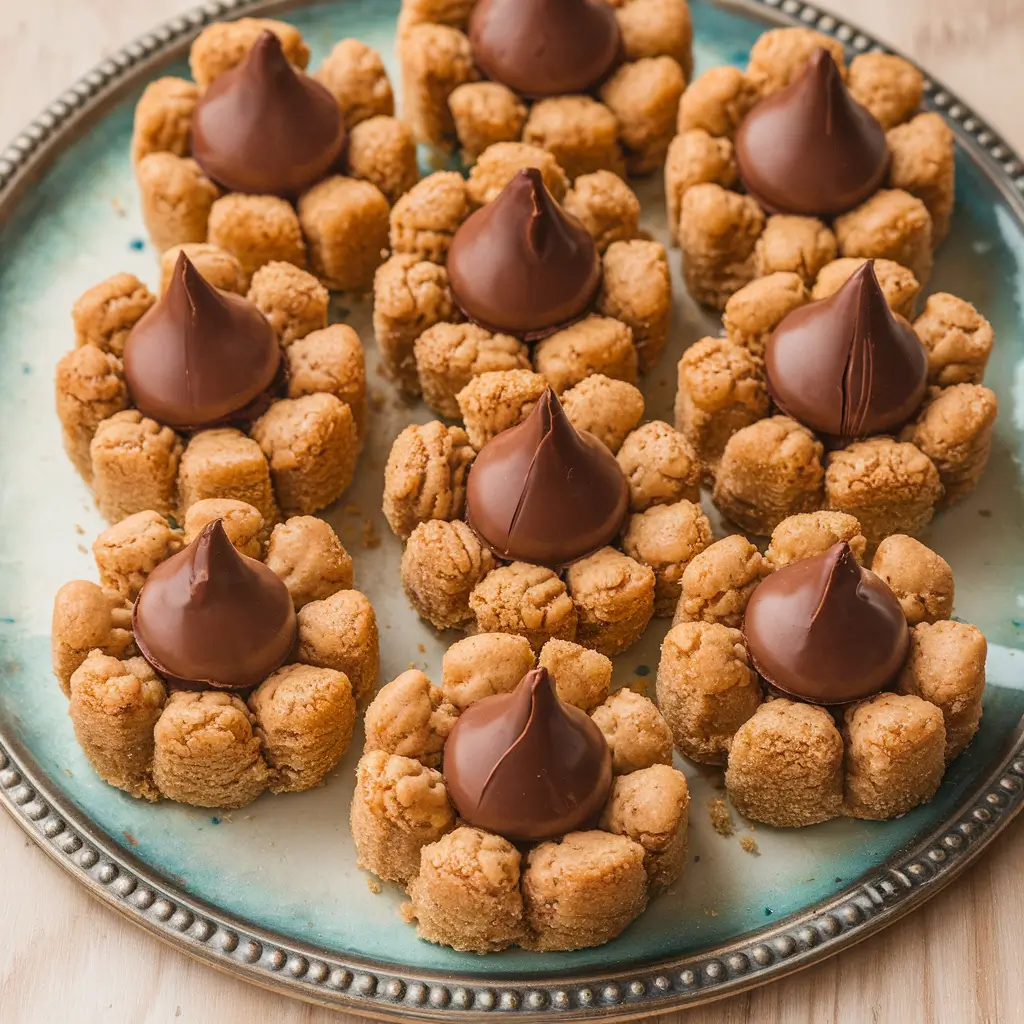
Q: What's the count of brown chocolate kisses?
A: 10